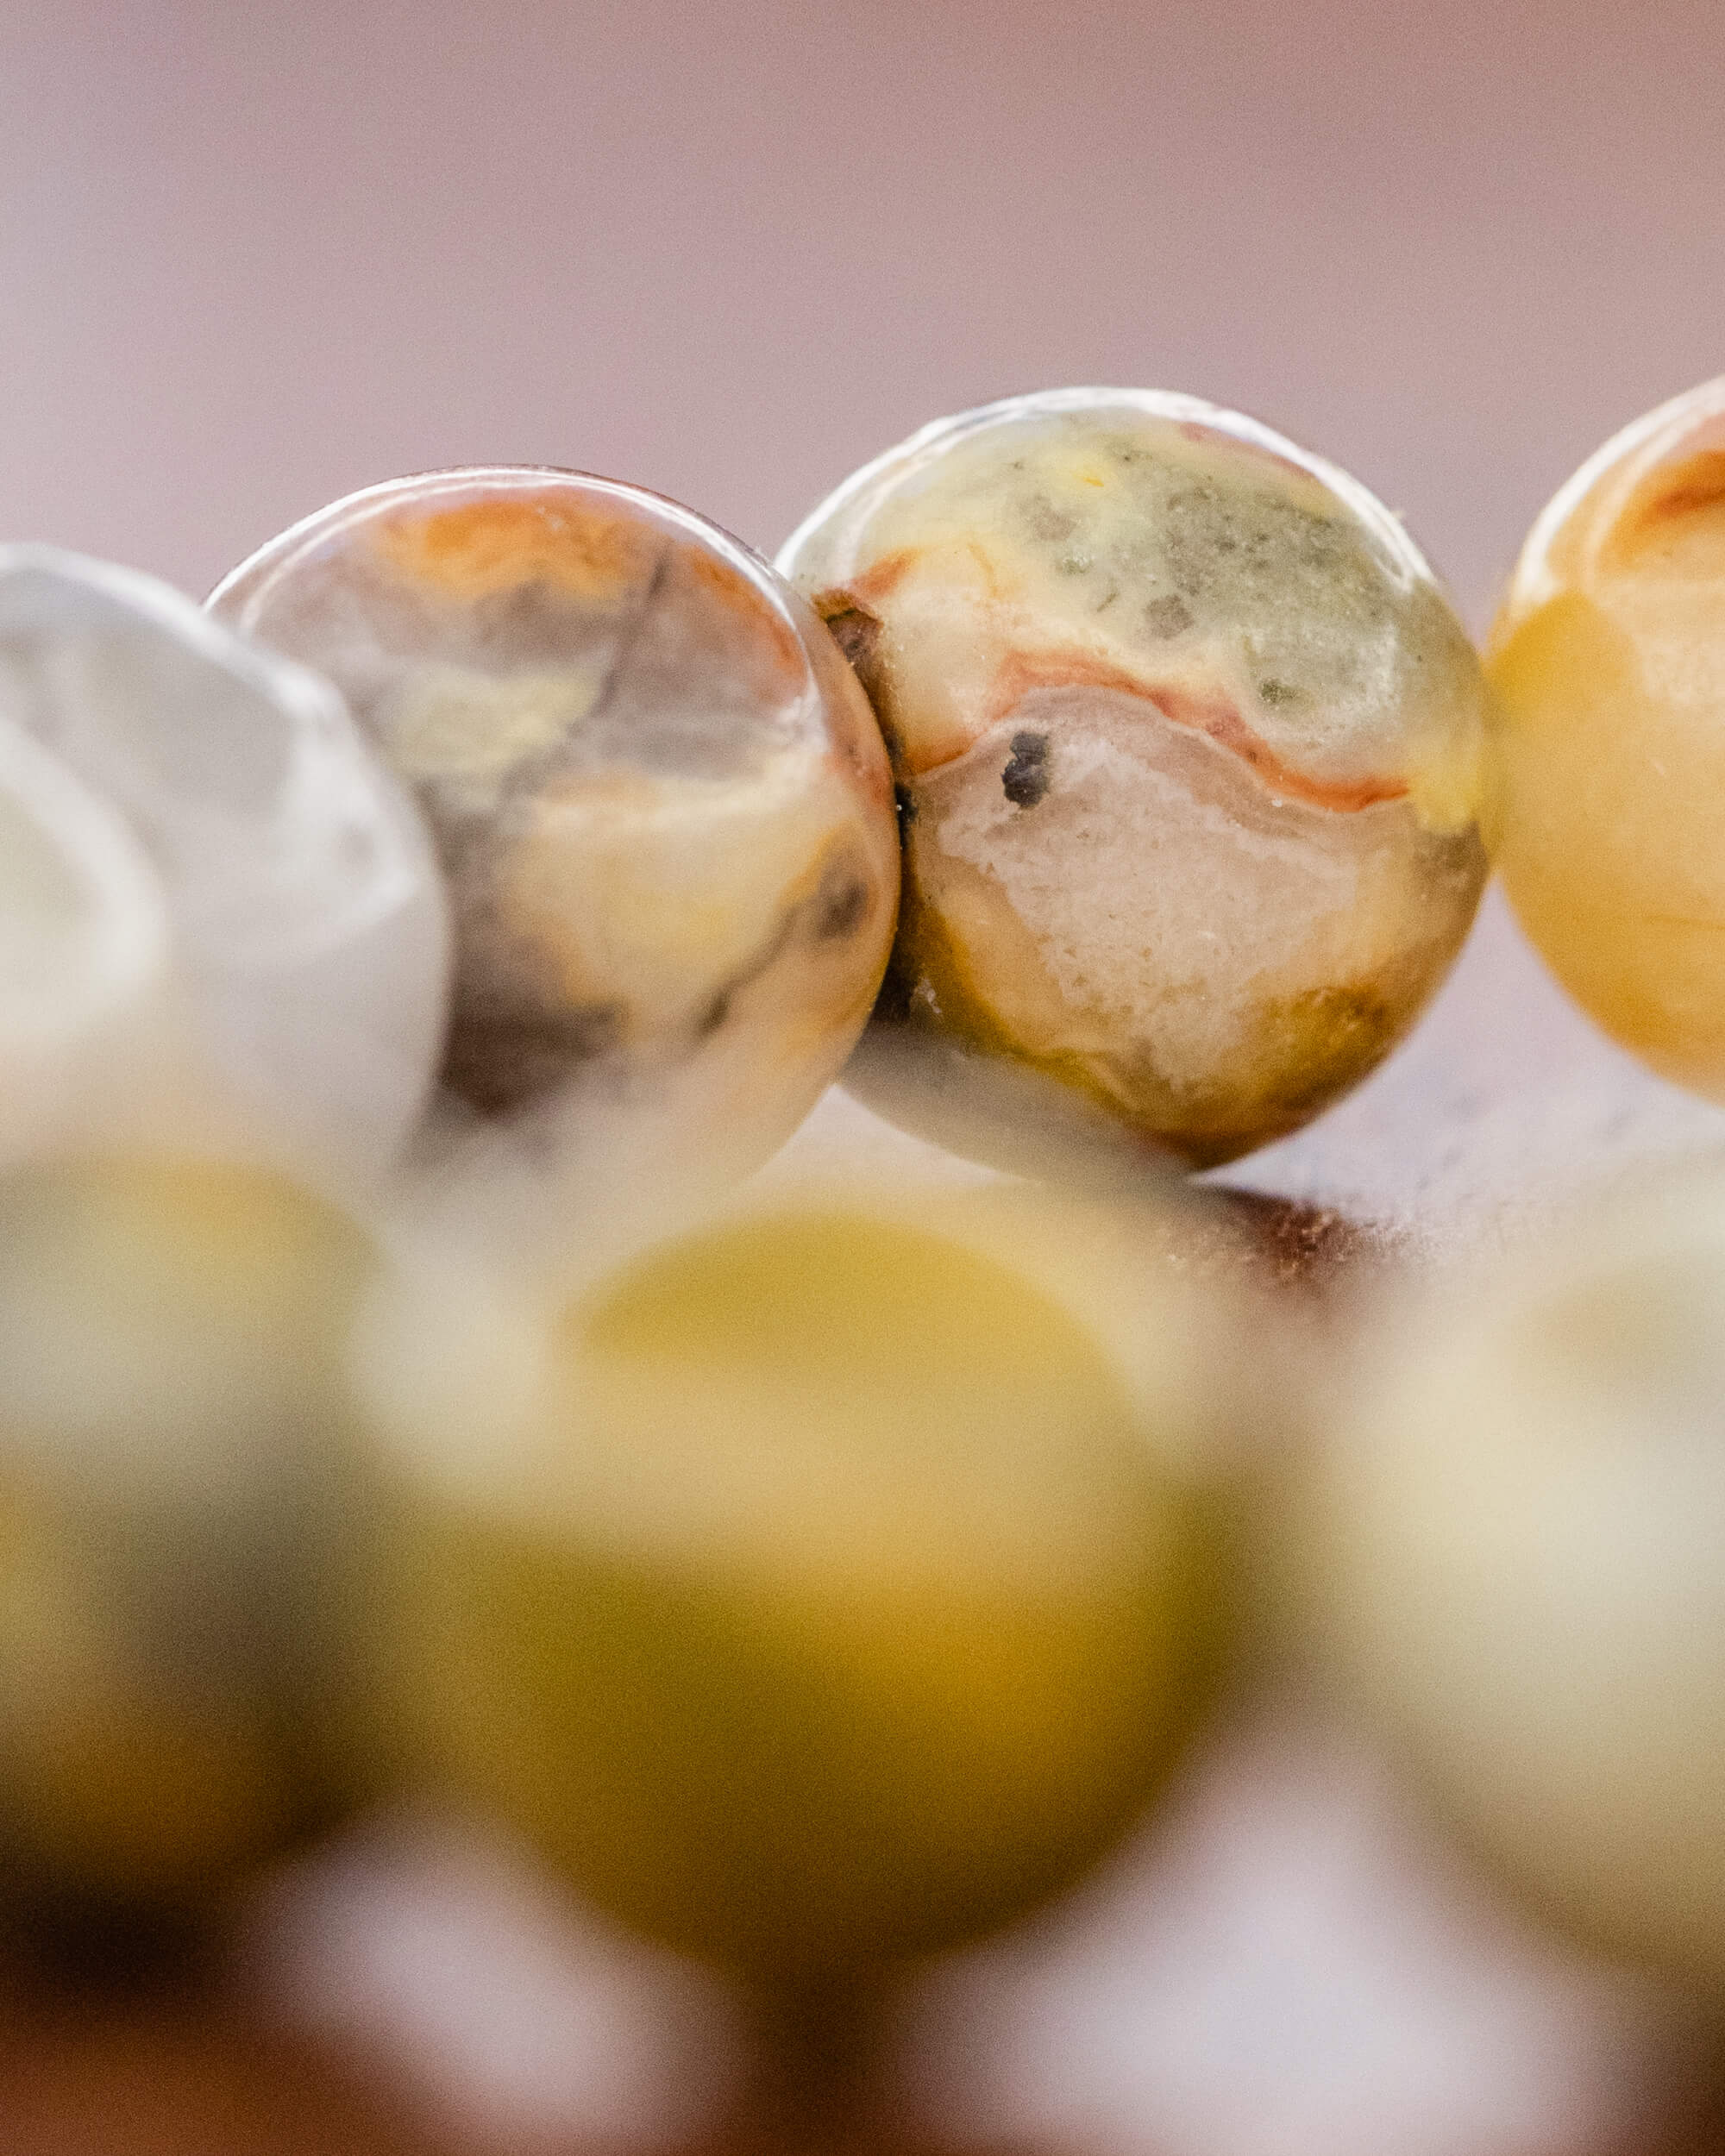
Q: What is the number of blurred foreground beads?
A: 3